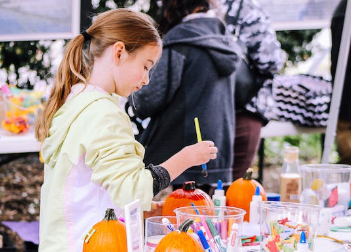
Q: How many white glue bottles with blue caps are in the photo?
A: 3